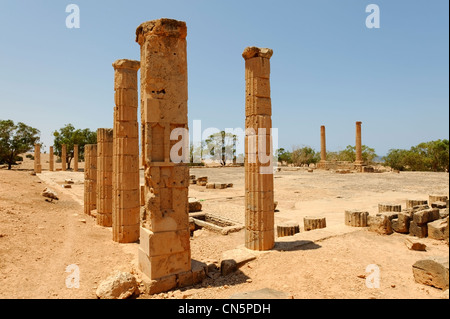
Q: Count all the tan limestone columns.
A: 11